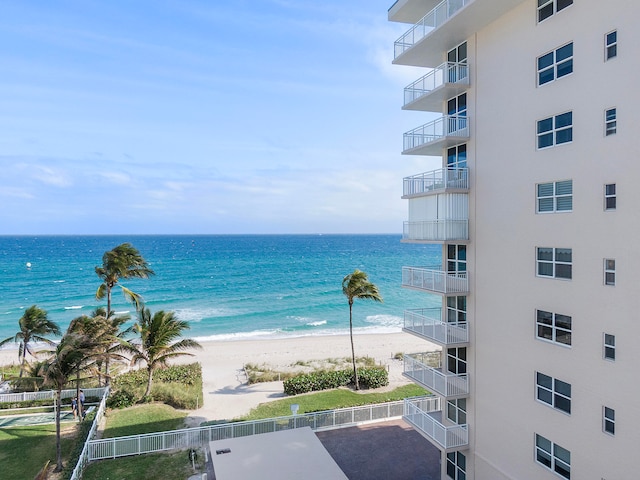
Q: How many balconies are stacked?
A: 9